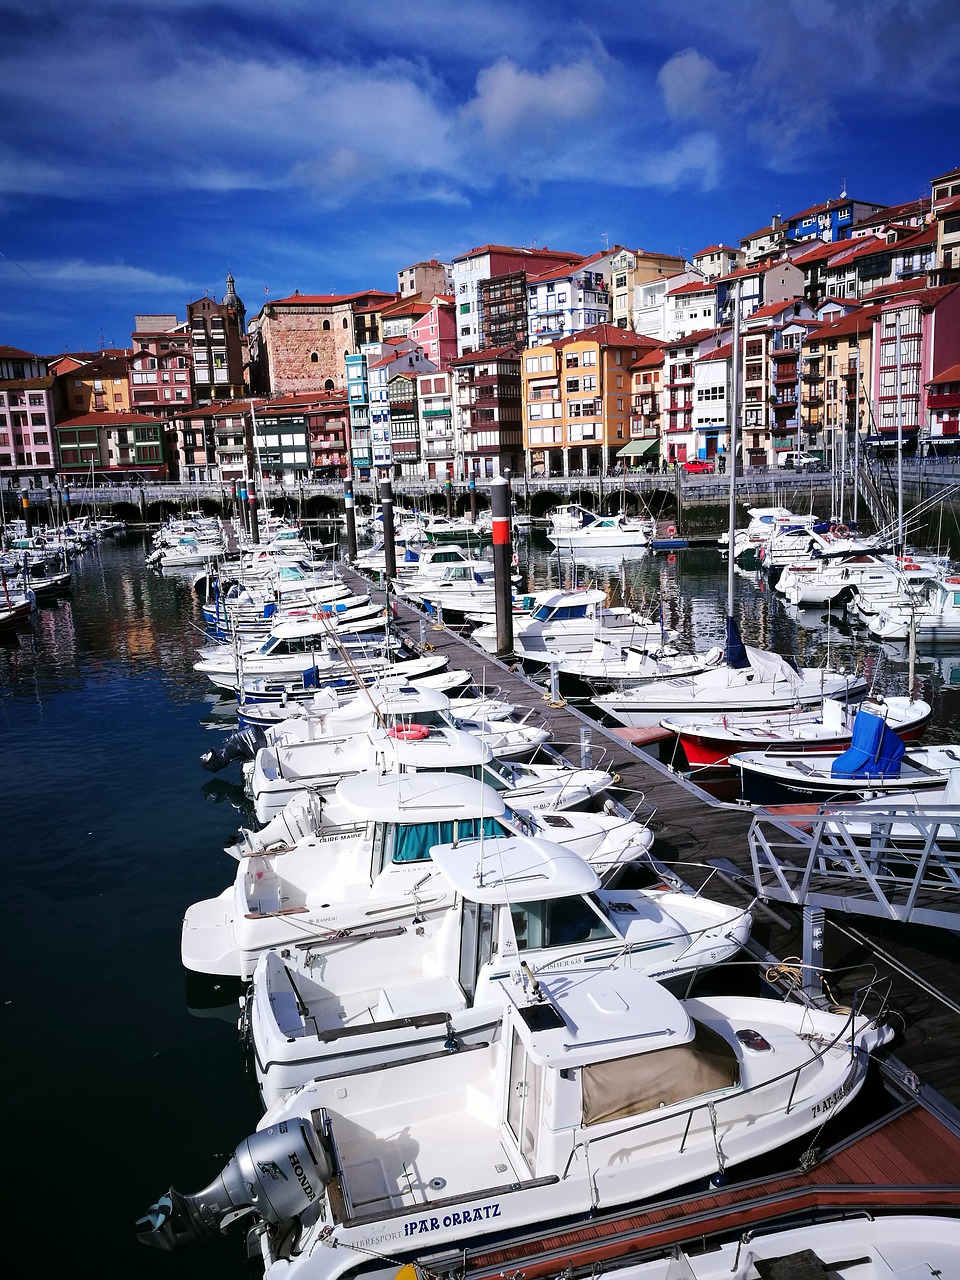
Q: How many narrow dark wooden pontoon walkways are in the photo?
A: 1